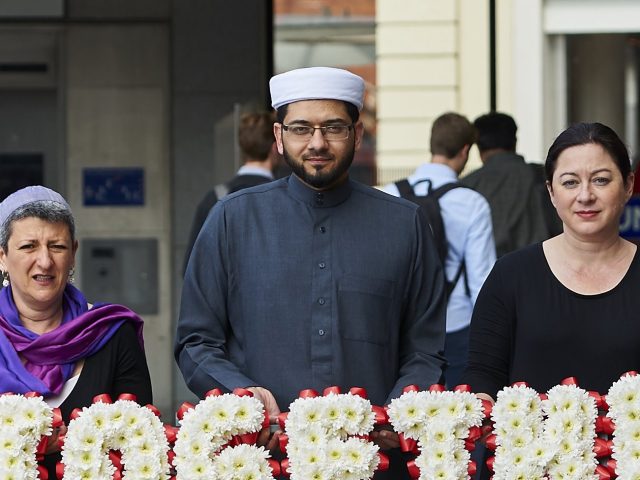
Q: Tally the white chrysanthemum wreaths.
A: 7